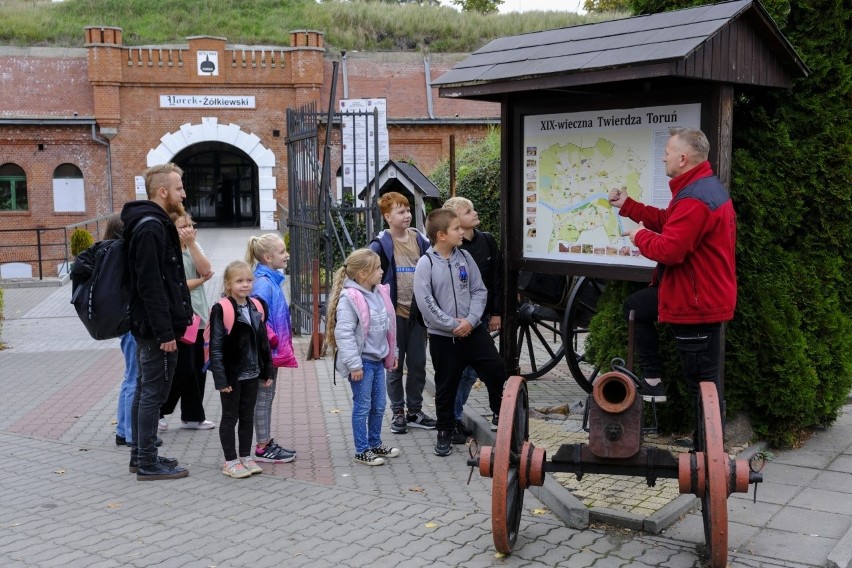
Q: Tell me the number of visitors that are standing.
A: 9